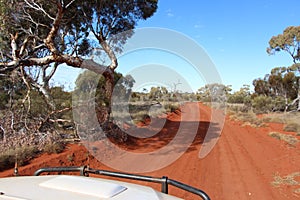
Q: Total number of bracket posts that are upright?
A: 2